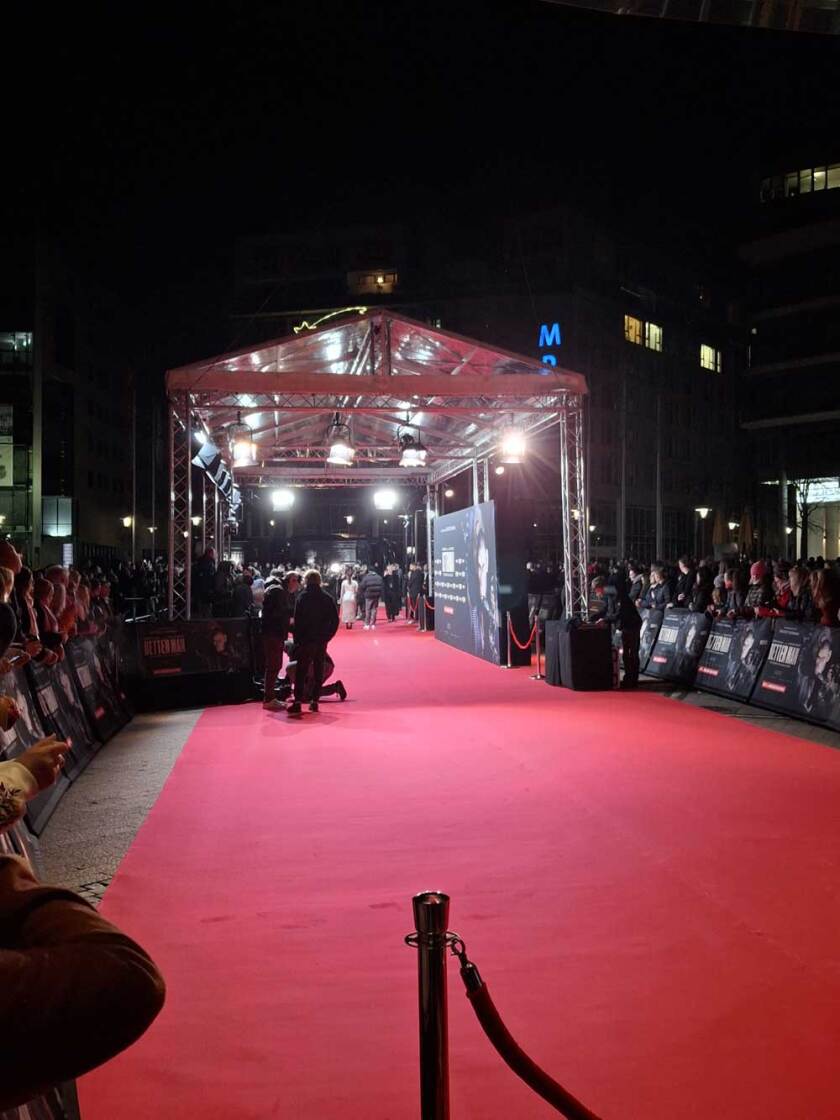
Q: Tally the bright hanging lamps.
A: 6